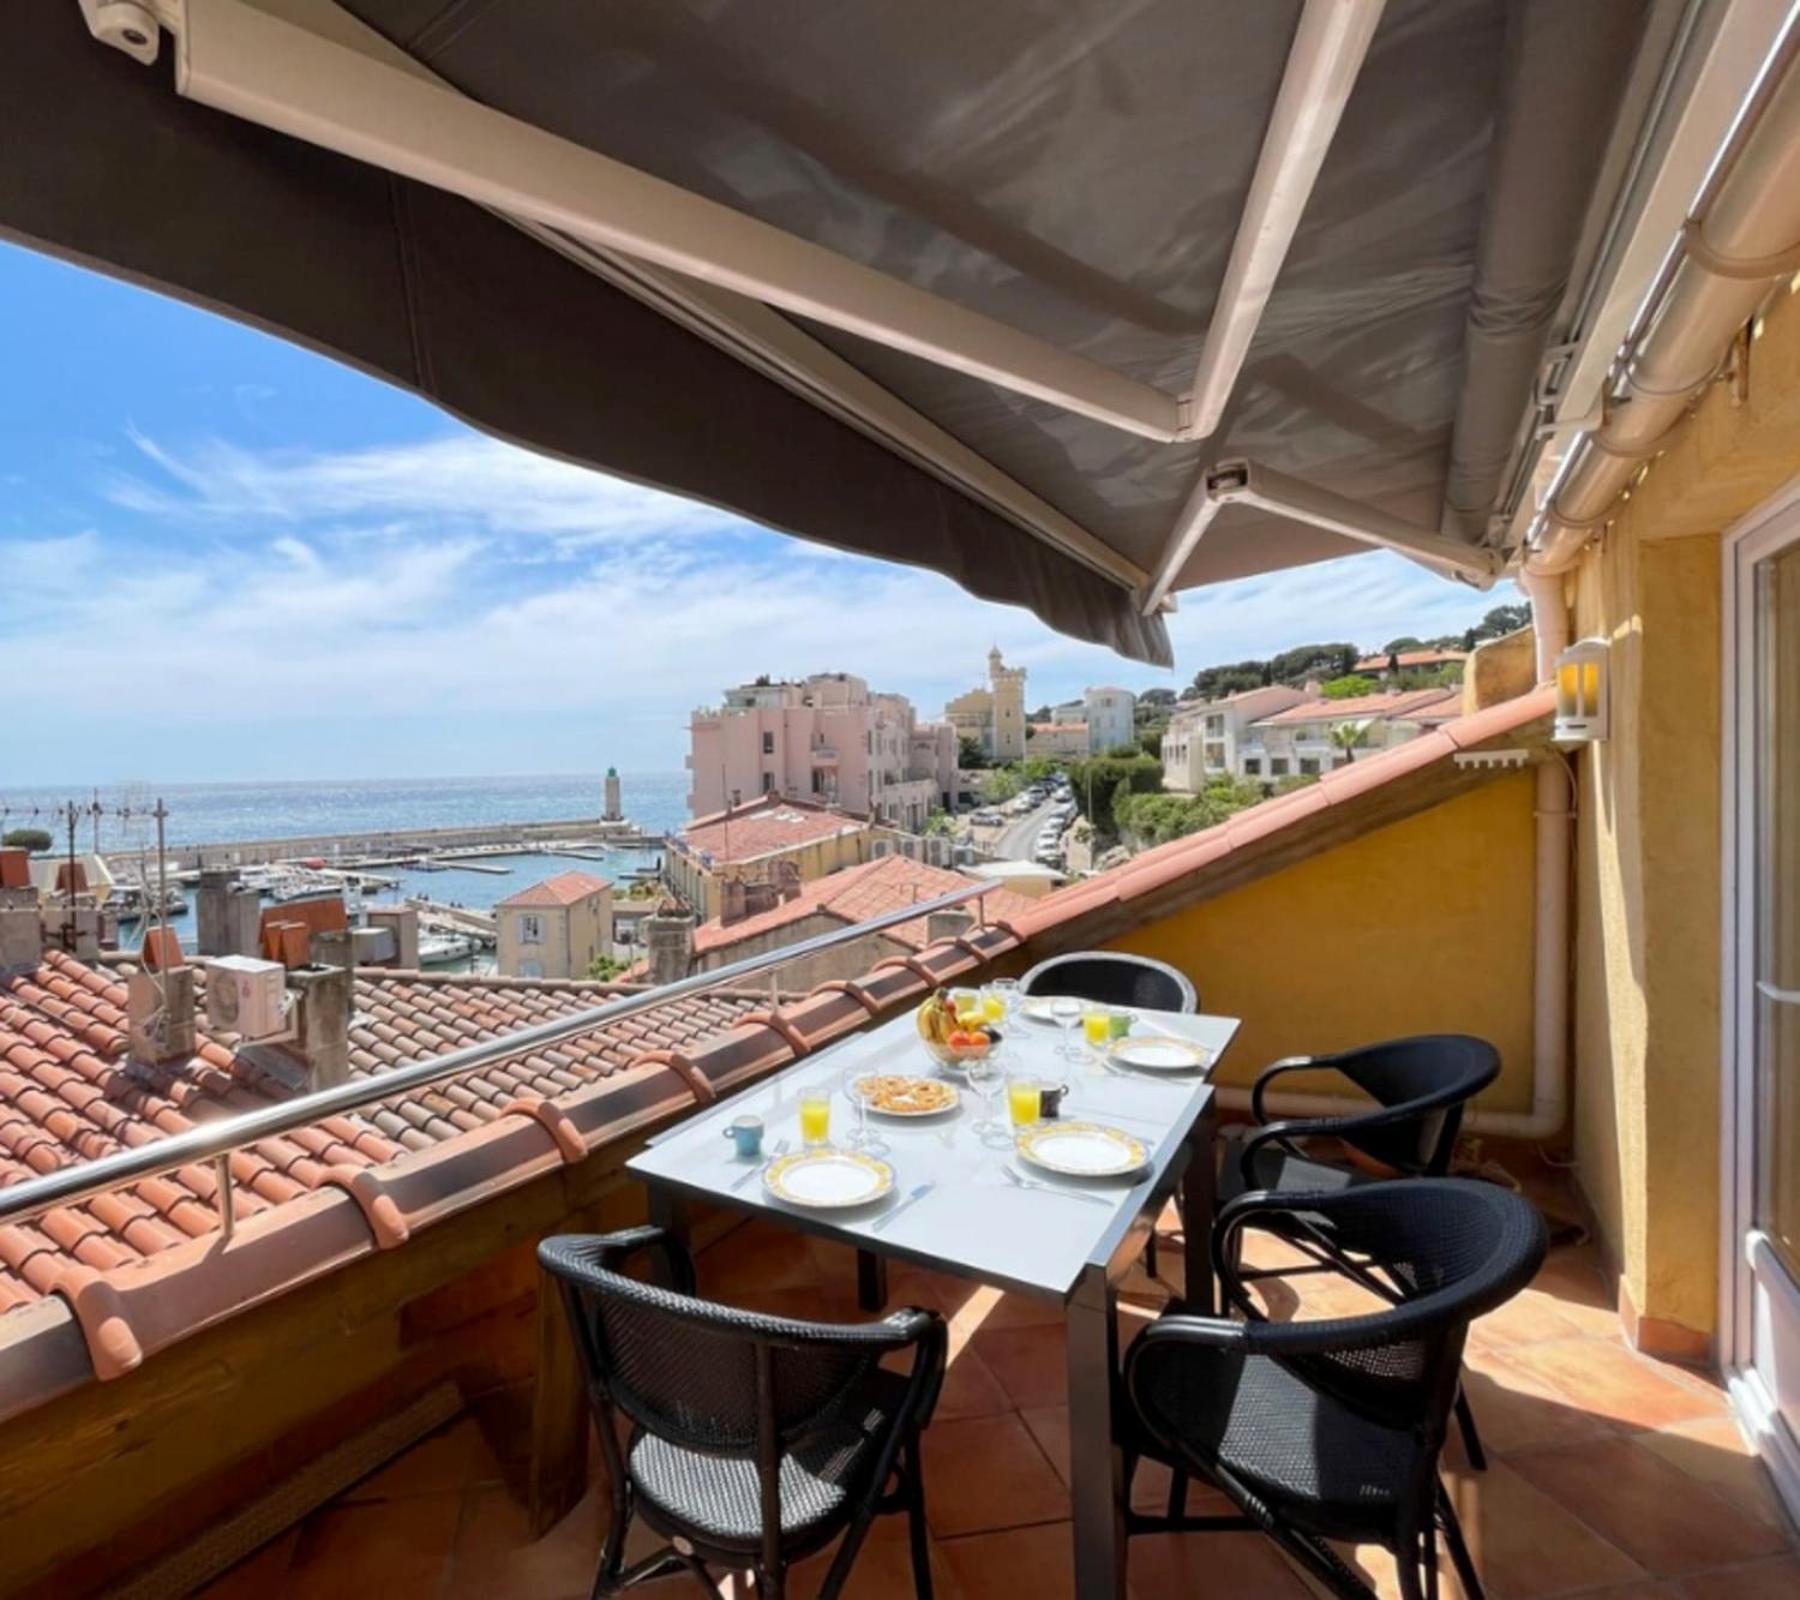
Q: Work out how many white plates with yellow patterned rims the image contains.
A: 4